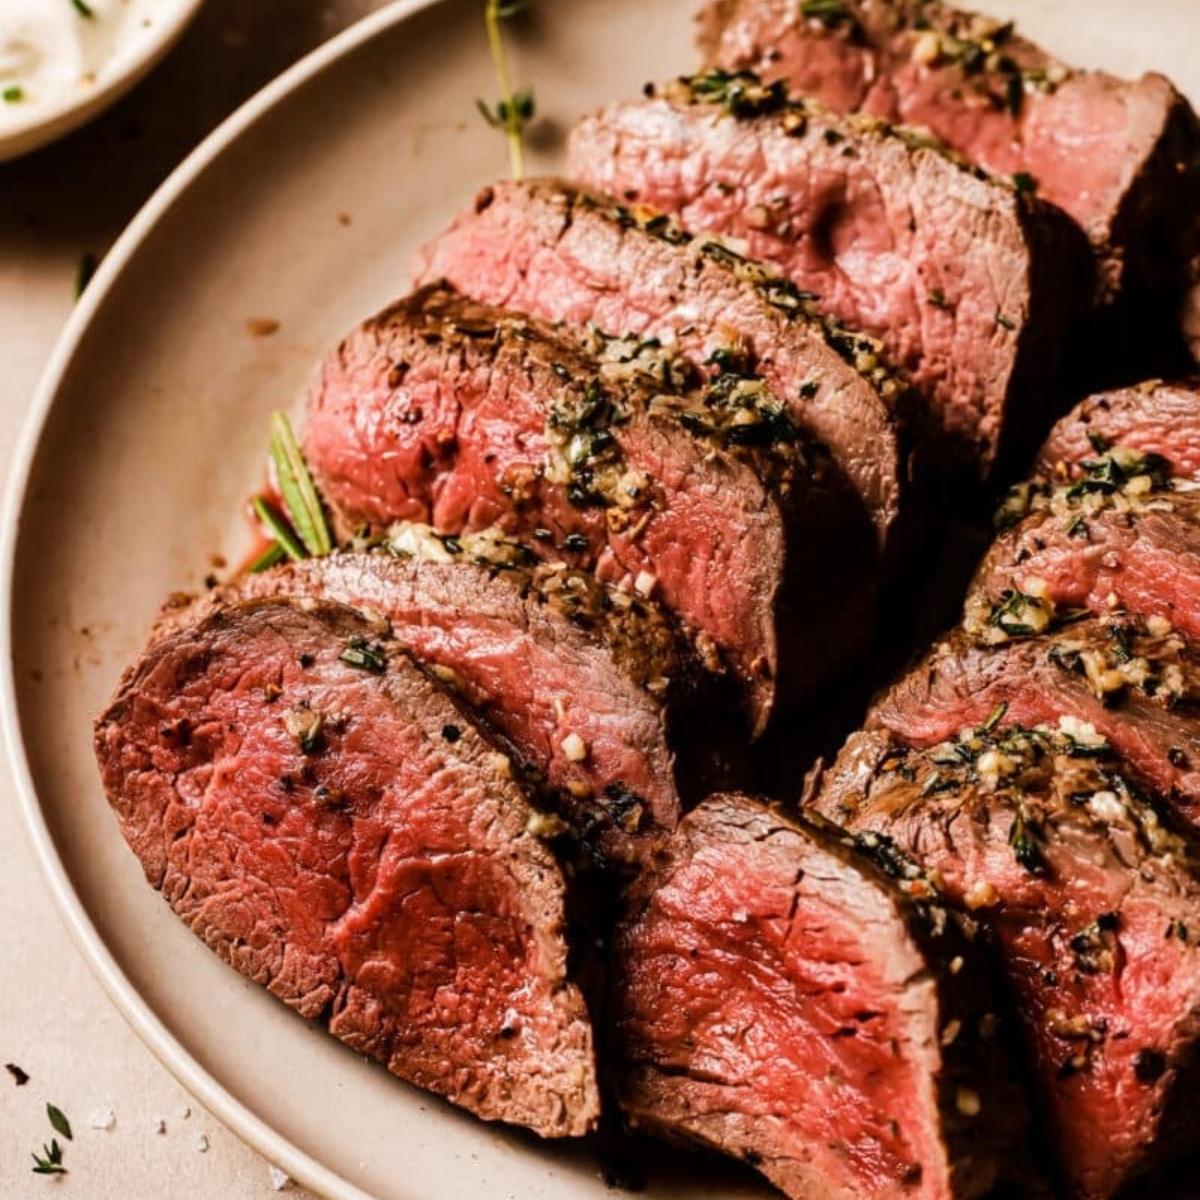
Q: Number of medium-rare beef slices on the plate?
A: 11